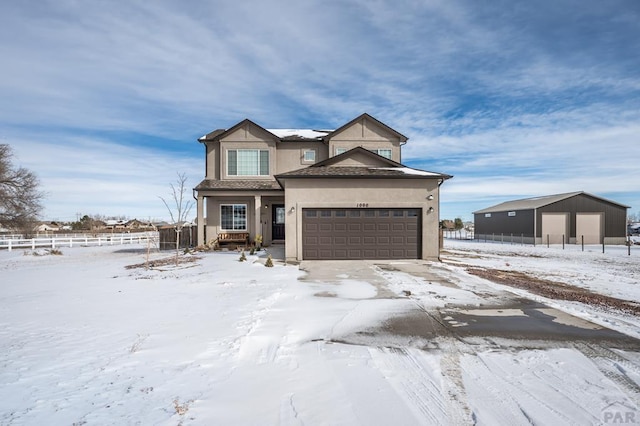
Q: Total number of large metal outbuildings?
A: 1